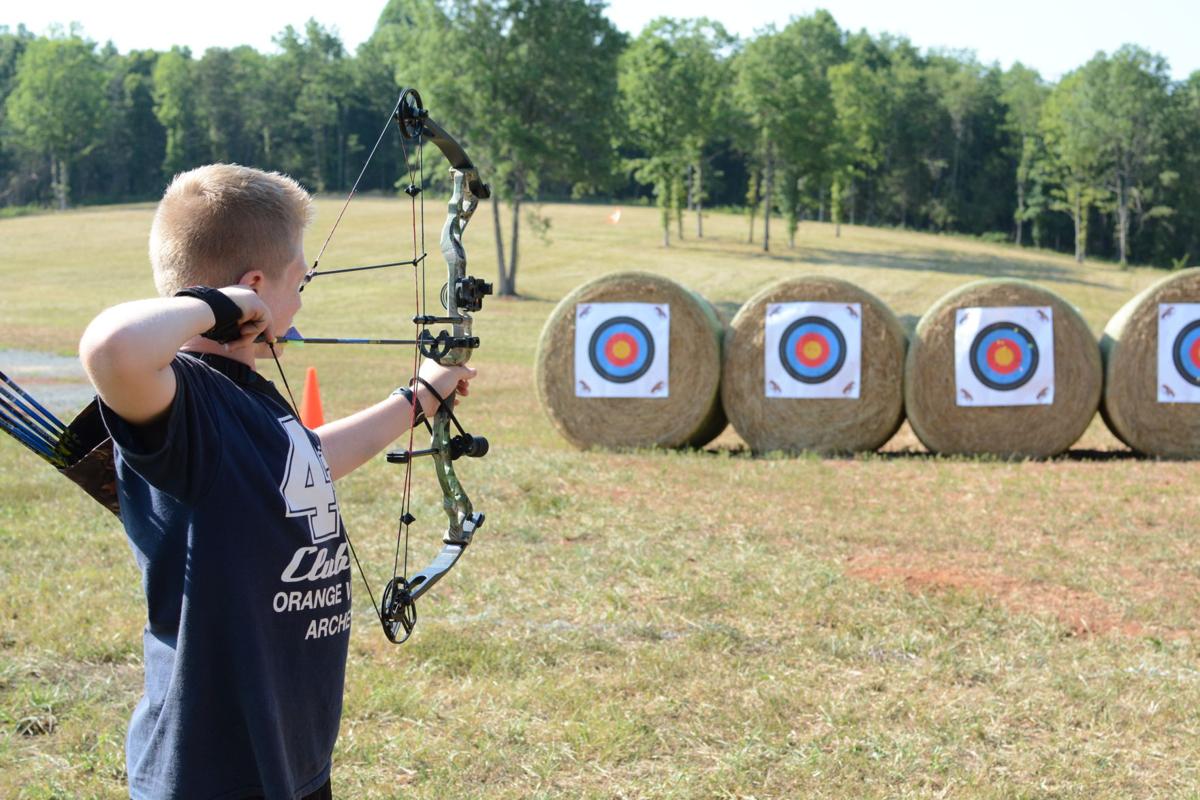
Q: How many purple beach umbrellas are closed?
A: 0